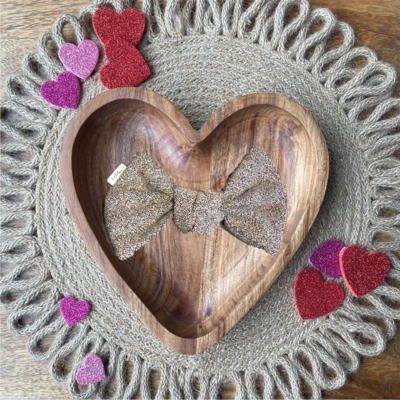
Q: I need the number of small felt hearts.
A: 9